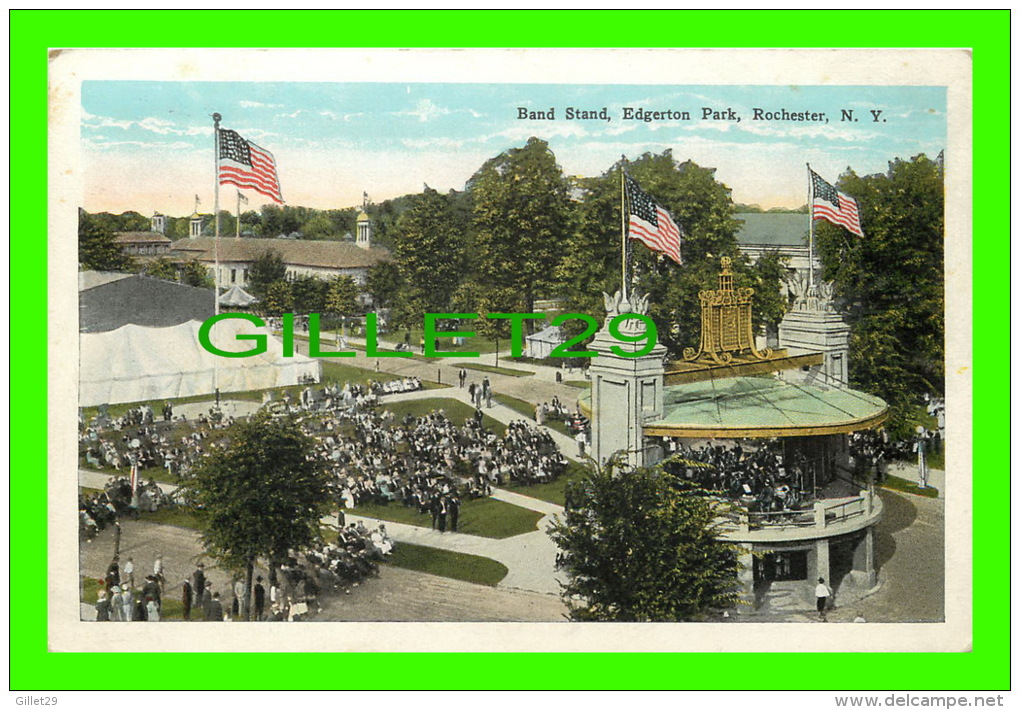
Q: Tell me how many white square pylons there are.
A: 2